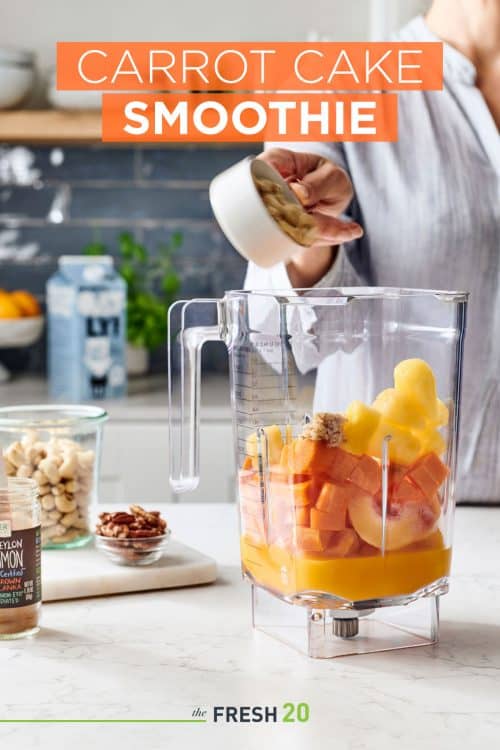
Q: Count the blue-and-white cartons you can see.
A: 1